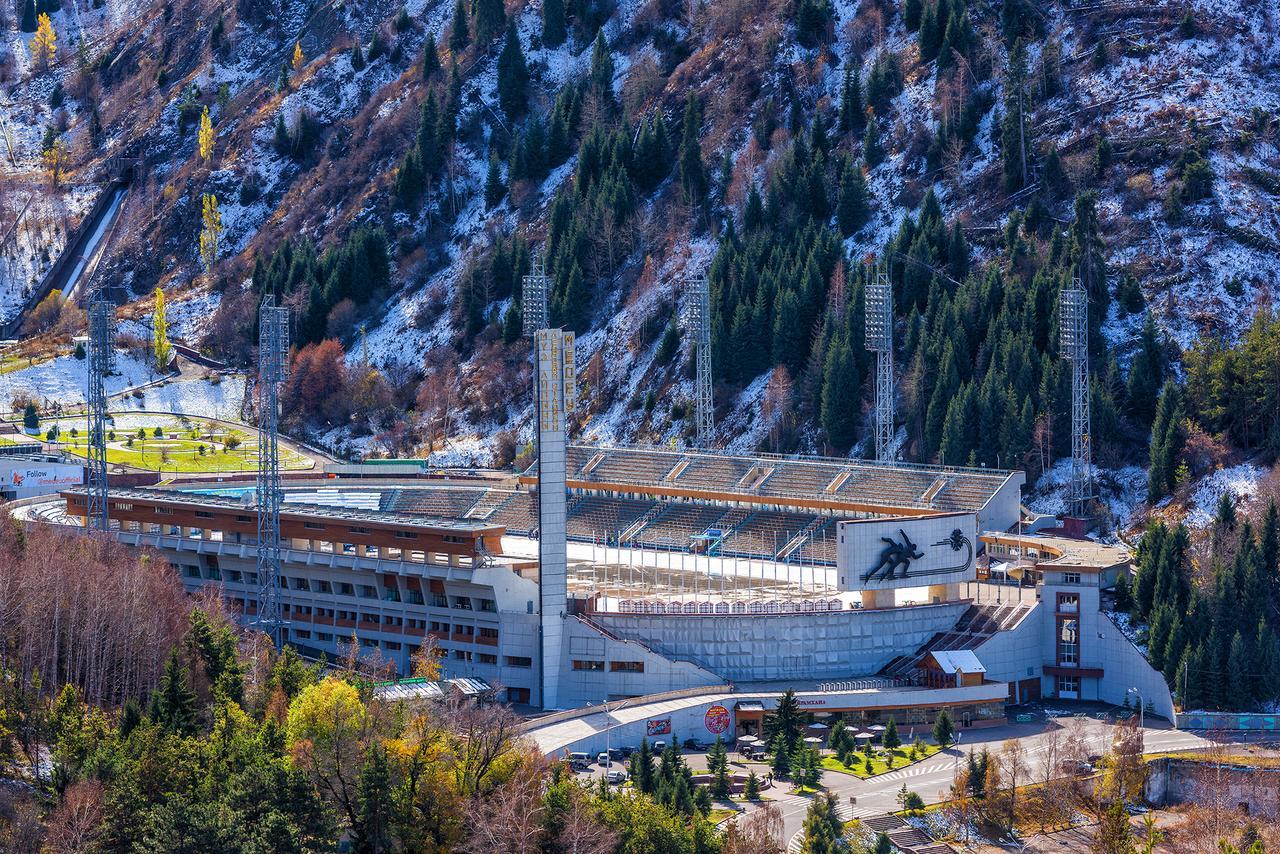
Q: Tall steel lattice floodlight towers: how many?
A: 6